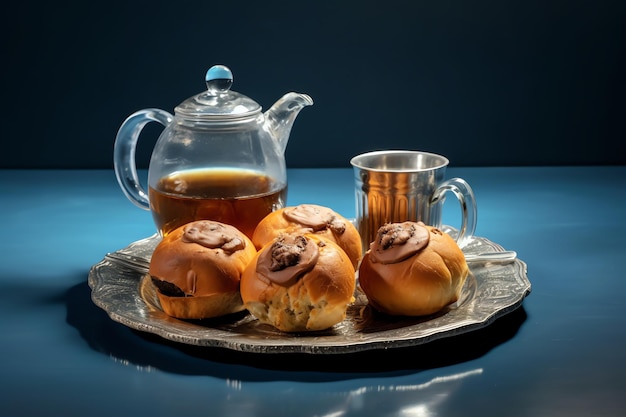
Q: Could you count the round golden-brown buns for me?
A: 4